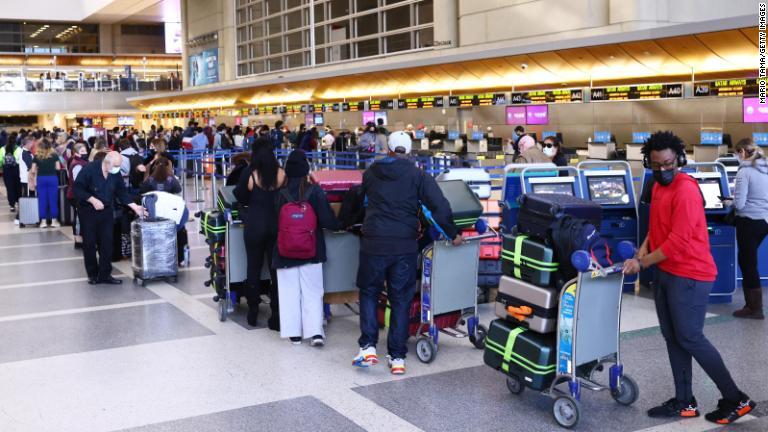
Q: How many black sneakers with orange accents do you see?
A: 2